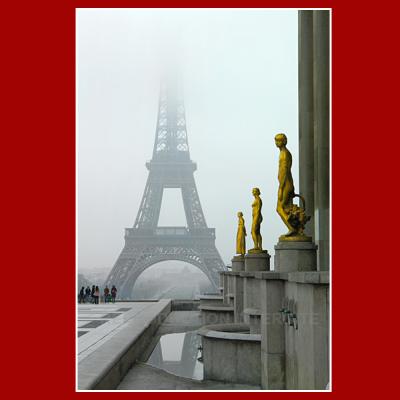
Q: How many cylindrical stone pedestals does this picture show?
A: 3